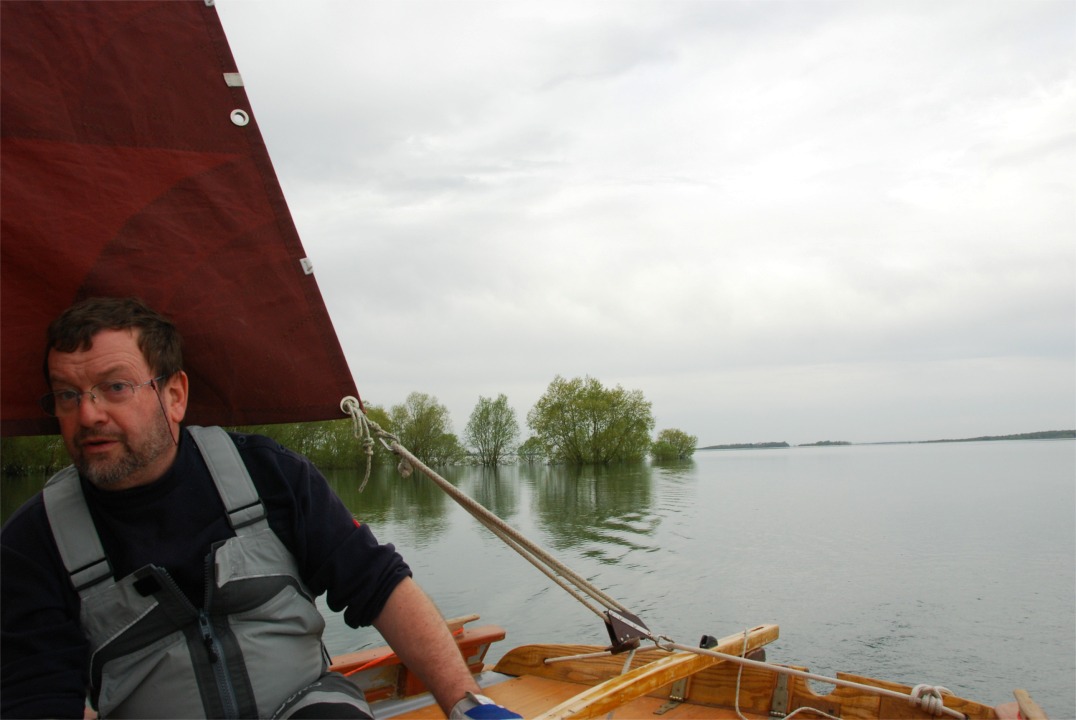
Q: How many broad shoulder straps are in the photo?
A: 2